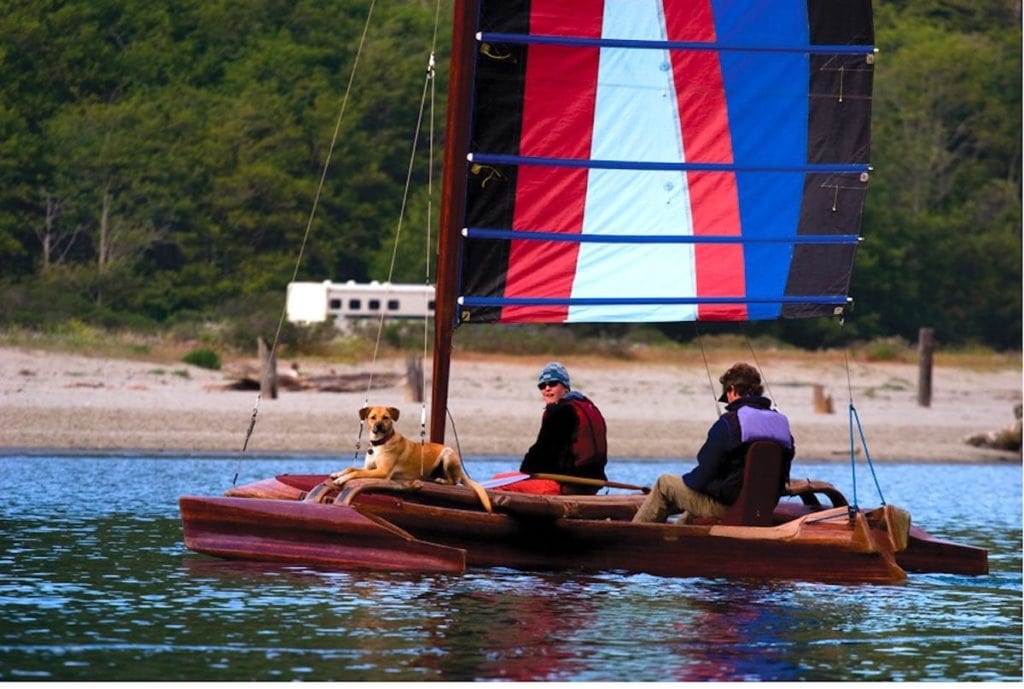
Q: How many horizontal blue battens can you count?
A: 4